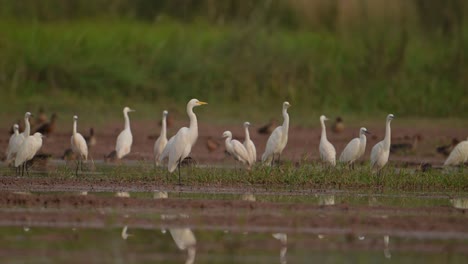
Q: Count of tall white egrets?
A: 14